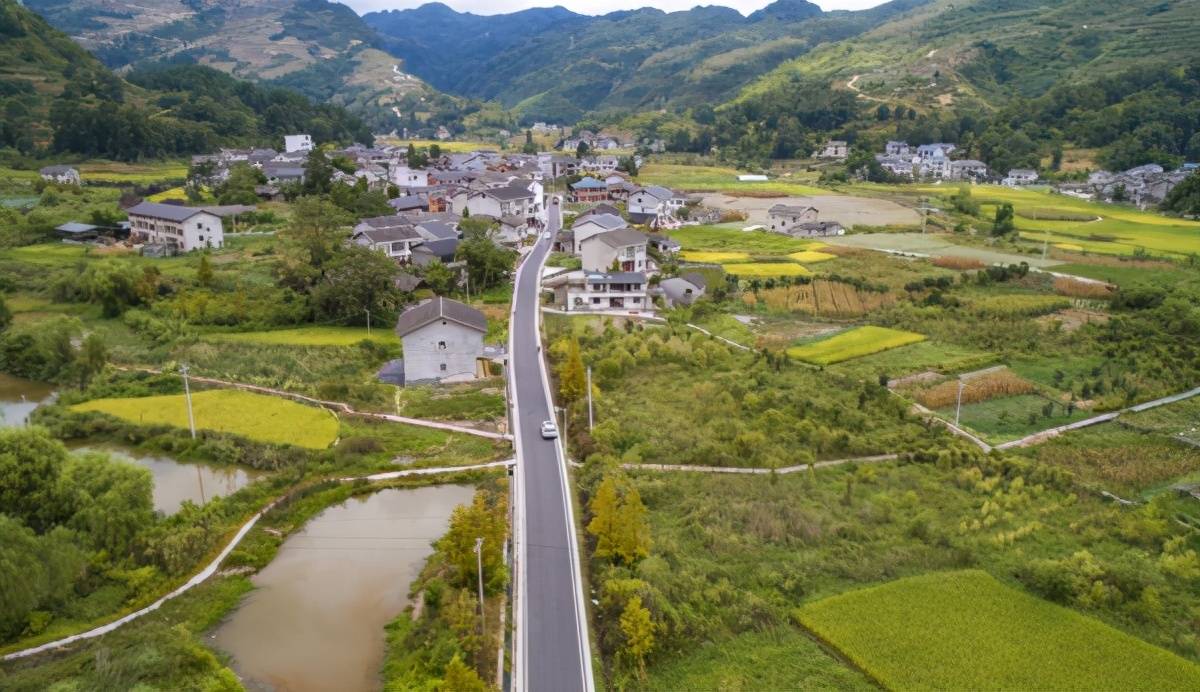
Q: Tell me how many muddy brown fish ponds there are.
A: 3